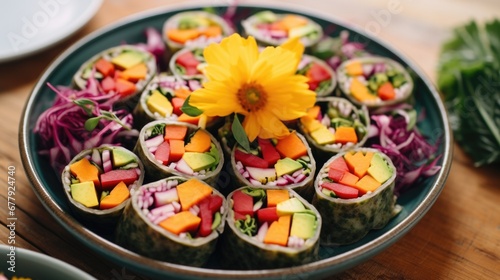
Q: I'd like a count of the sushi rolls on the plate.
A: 14